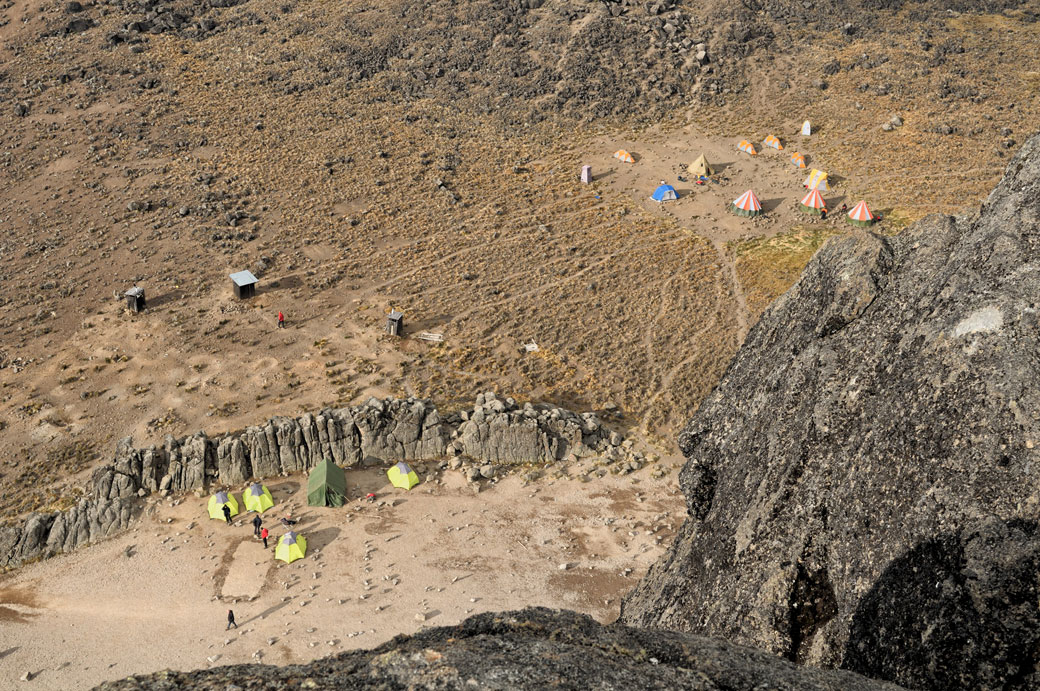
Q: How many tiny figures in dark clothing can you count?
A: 3